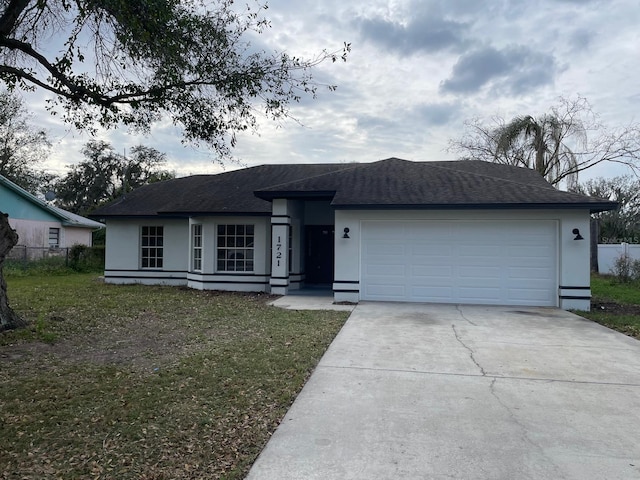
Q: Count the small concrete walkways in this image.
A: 1